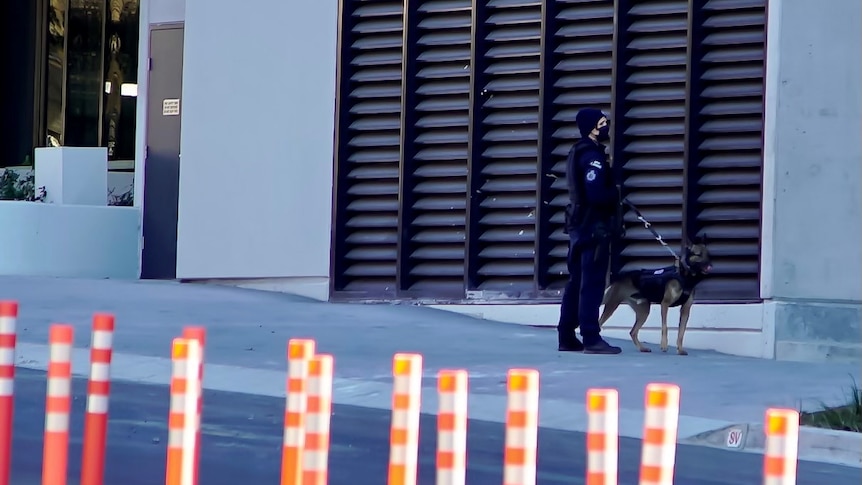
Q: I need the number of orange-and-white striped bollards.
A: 13